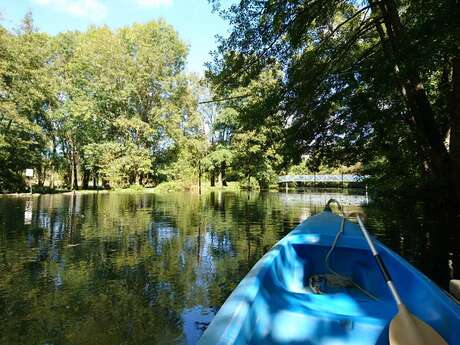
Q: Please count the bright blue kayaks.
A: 1